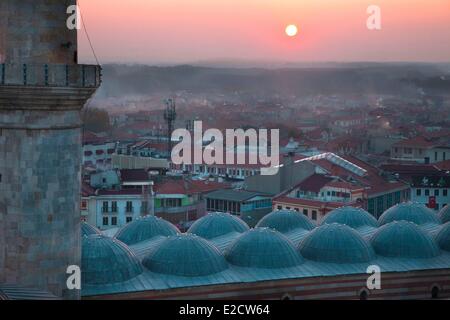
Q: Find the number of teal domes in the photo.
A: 13